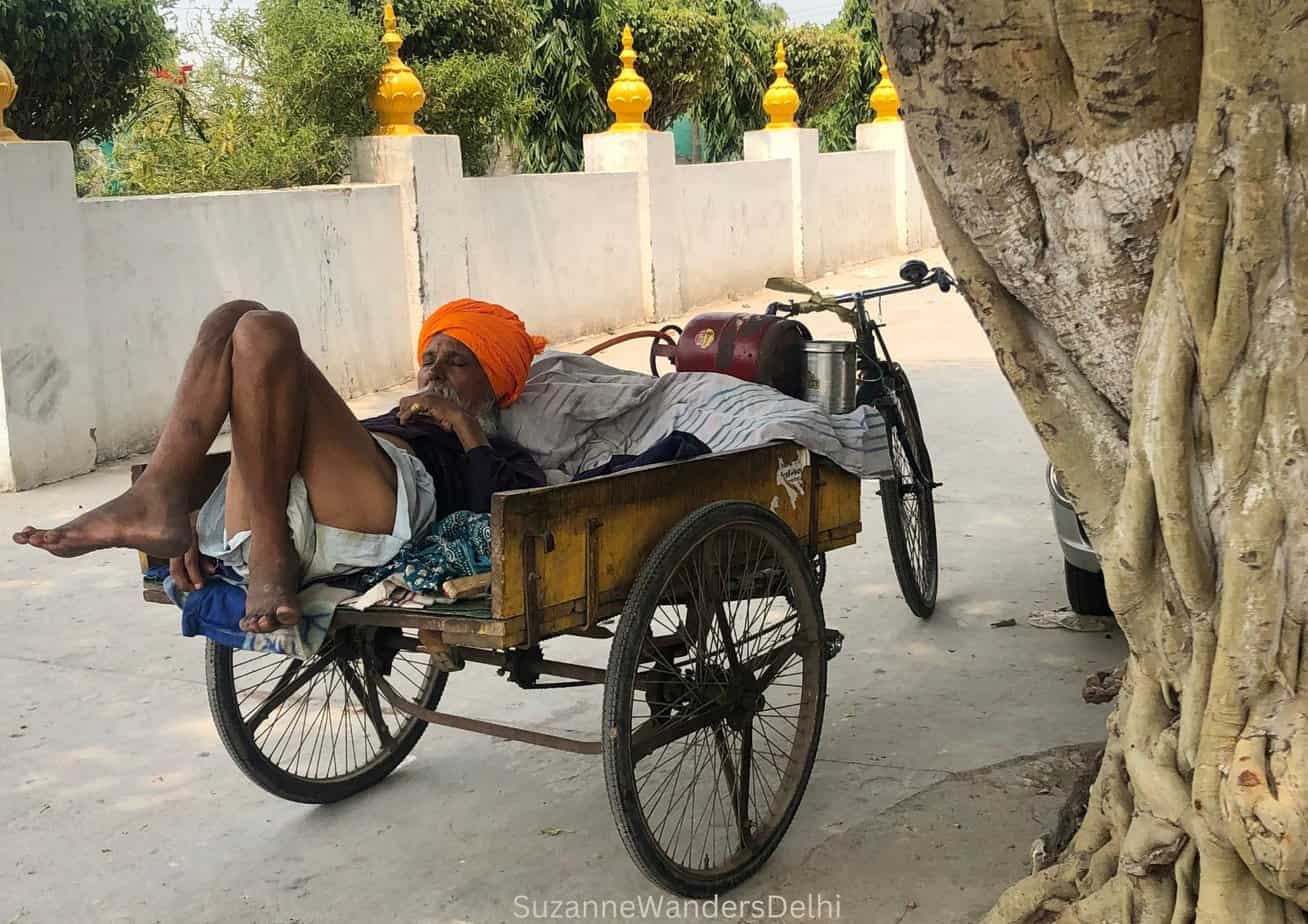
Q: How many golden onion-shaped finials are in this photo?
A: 5